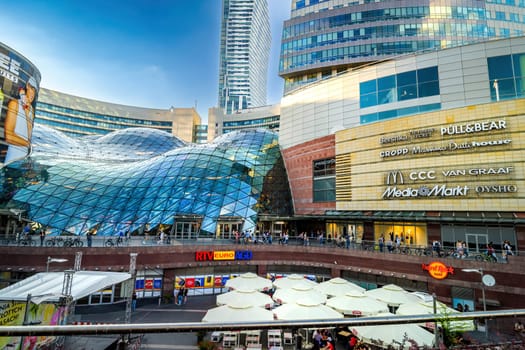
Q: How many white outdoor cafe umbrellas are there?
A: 11